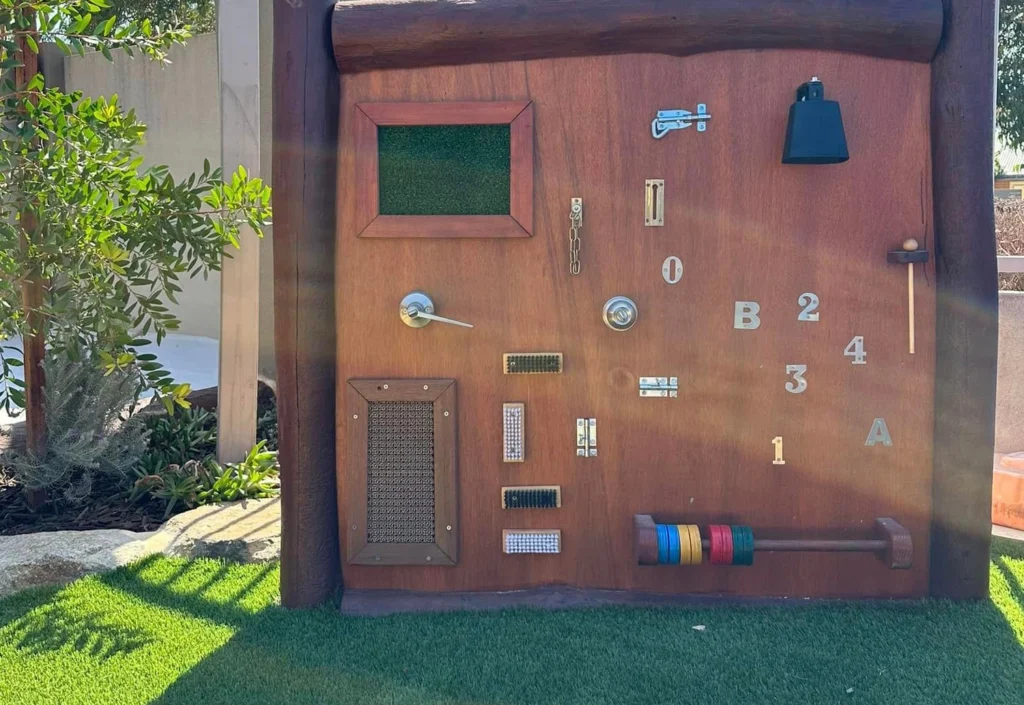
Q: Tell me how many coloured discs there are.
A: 8